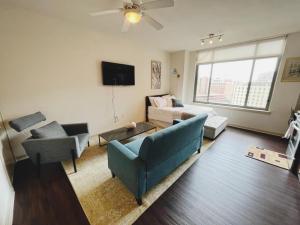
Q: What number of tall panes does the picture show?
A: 3